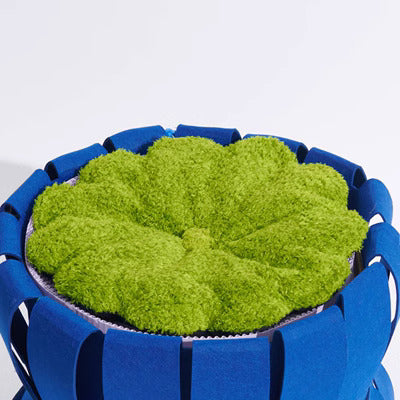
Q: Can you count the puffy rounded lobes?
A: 11